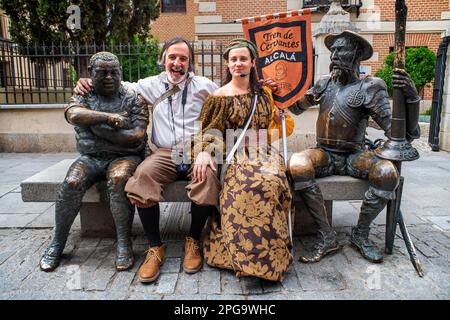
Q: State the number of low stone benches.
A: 1